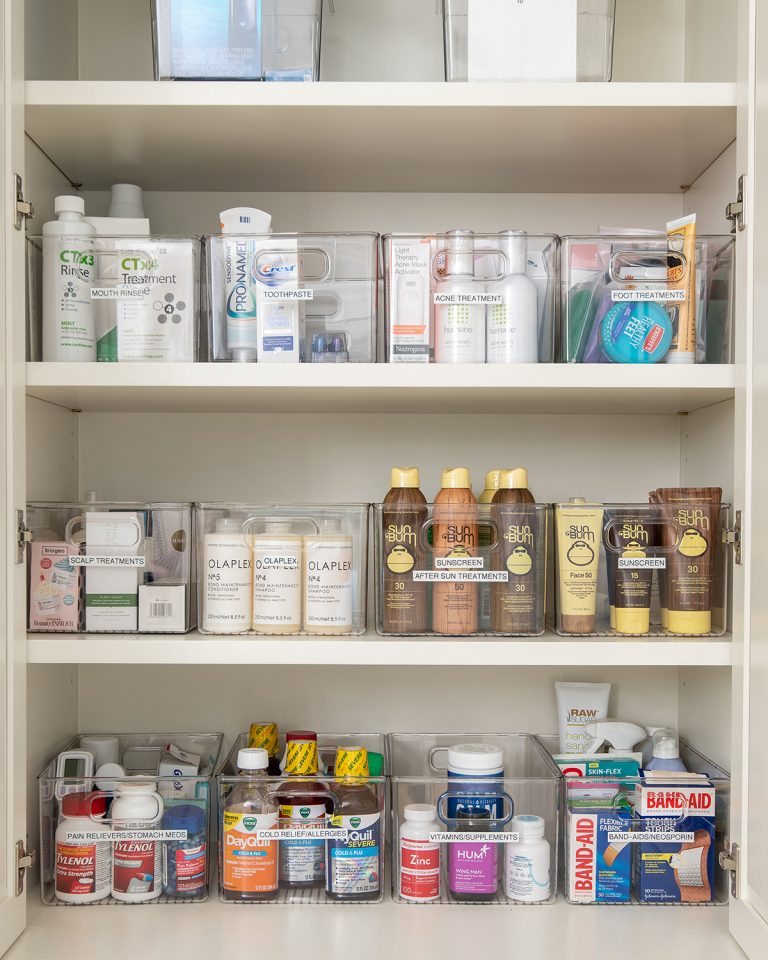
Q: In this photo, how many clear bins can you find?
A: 14